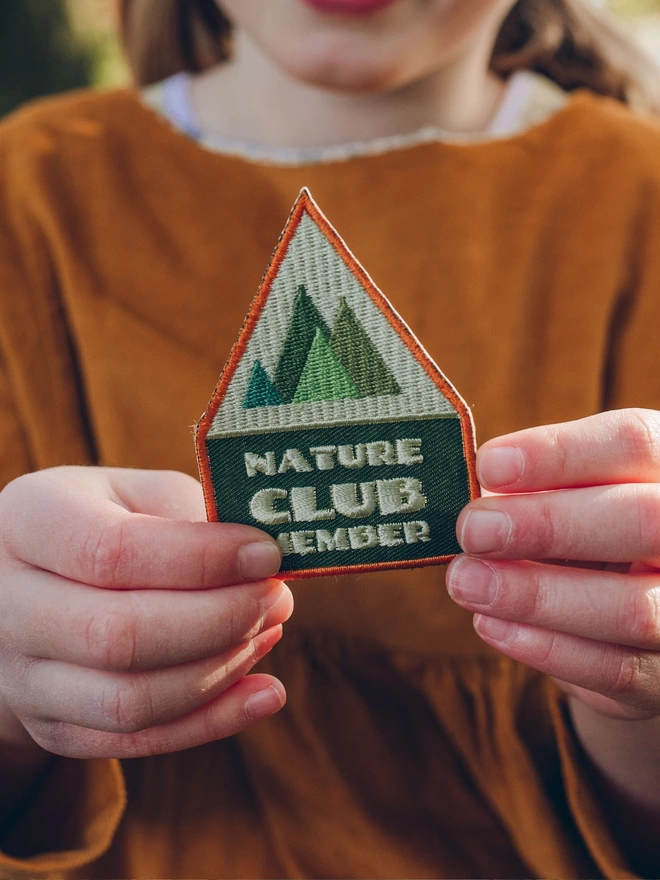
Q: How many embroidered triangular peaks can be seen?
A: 4